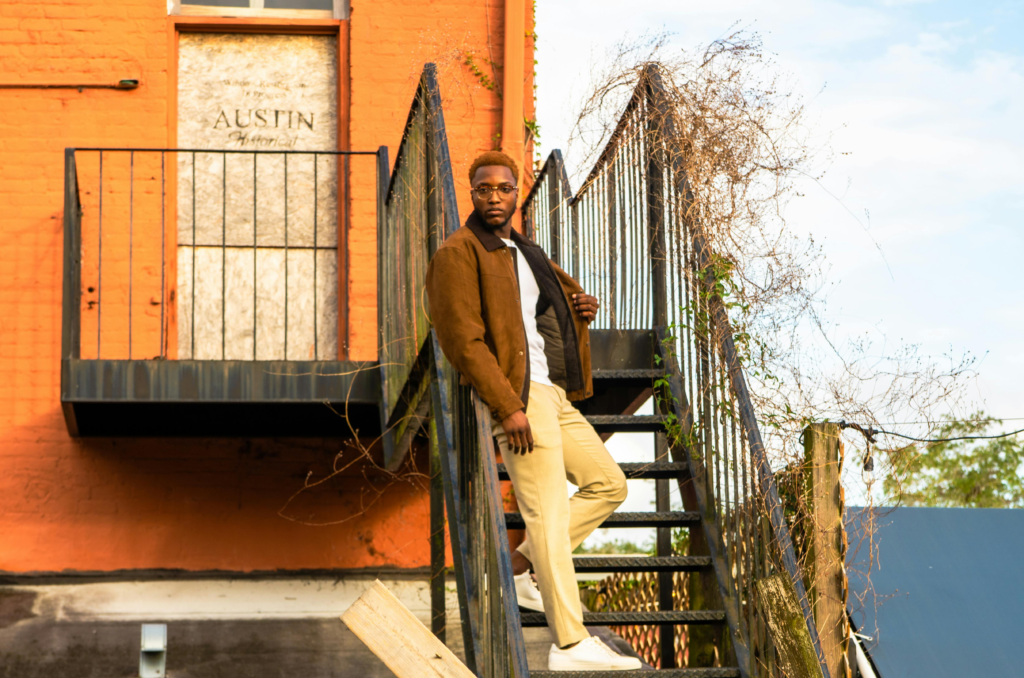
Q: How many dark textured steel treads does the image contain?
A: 7